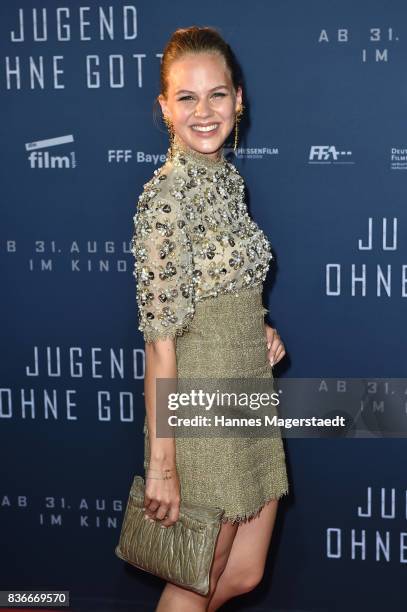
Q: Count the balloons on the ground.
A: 0